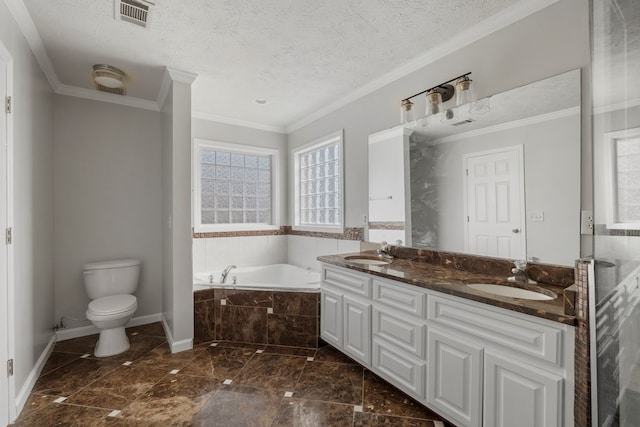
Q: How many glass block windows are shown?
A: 2